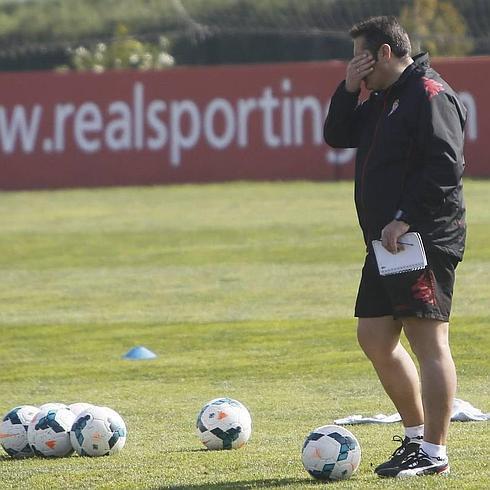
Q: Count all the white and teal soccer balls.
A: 7